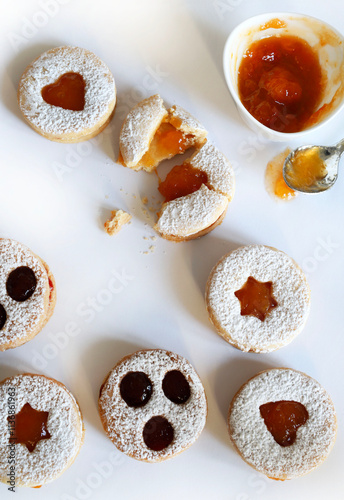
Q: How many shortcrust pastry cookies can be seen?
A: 7